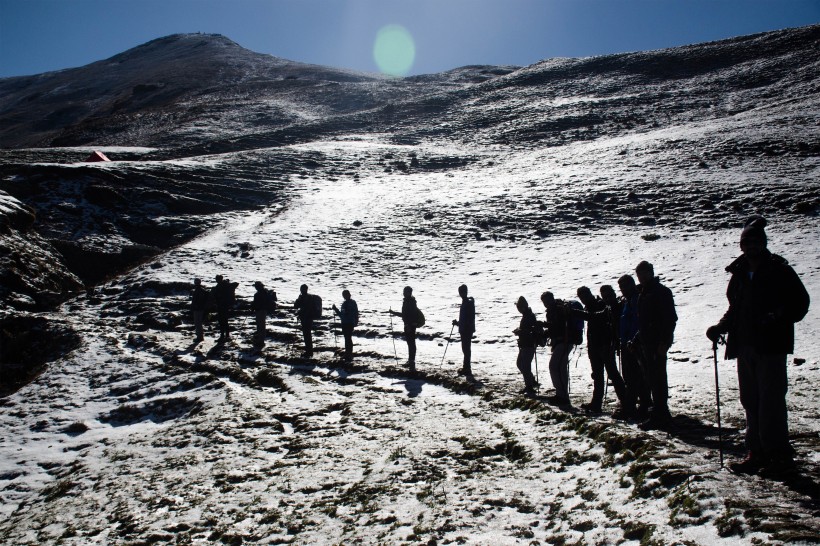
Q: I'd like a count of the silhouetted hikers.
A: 14